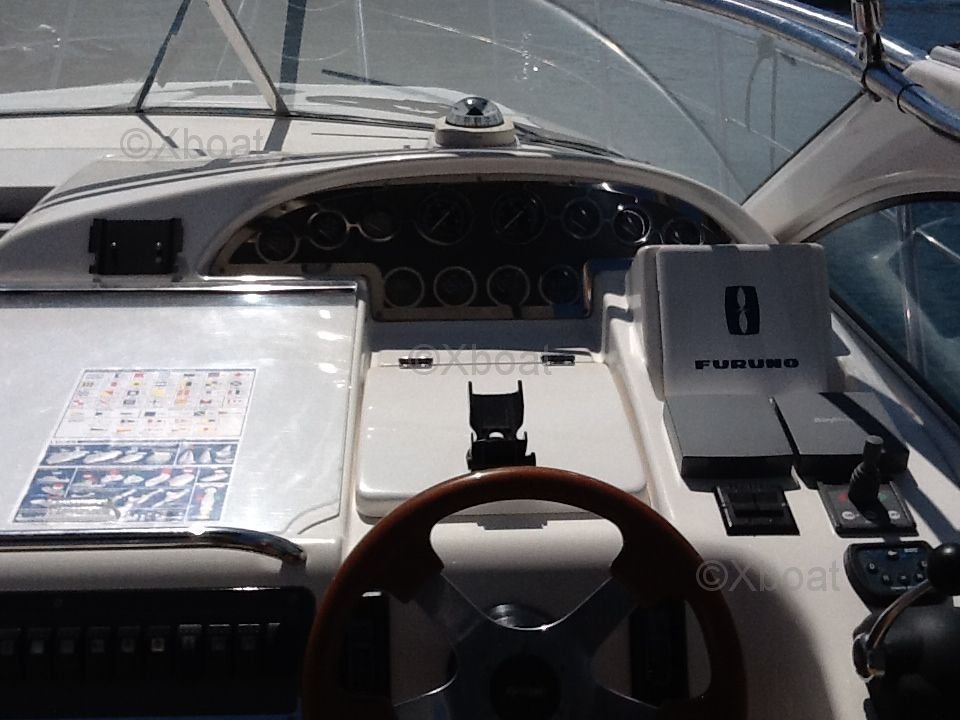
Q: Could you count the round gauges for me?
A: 12